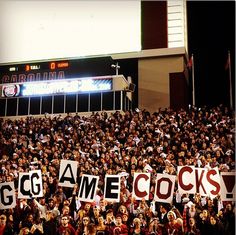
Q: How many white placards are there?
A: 12